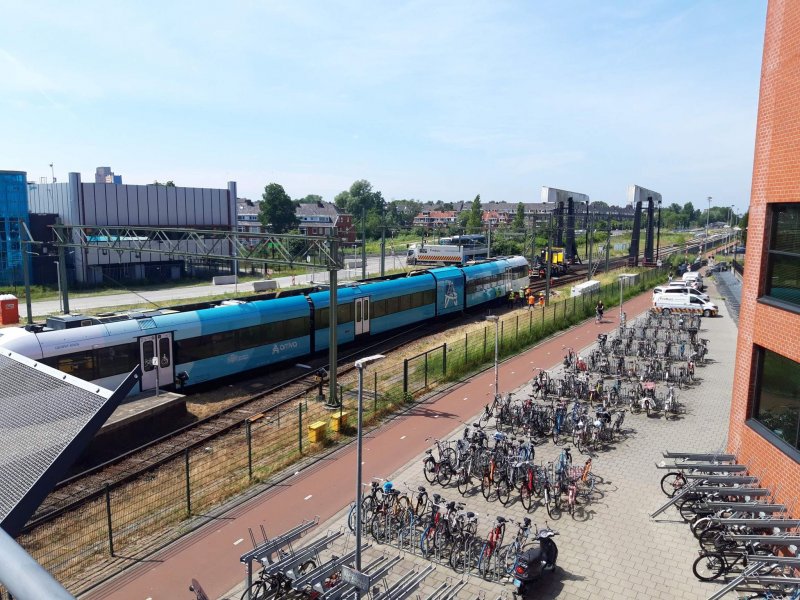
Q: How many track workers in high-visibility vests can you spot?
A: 5